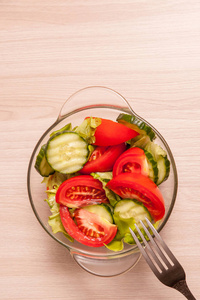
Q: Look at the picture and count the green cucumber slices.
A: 7